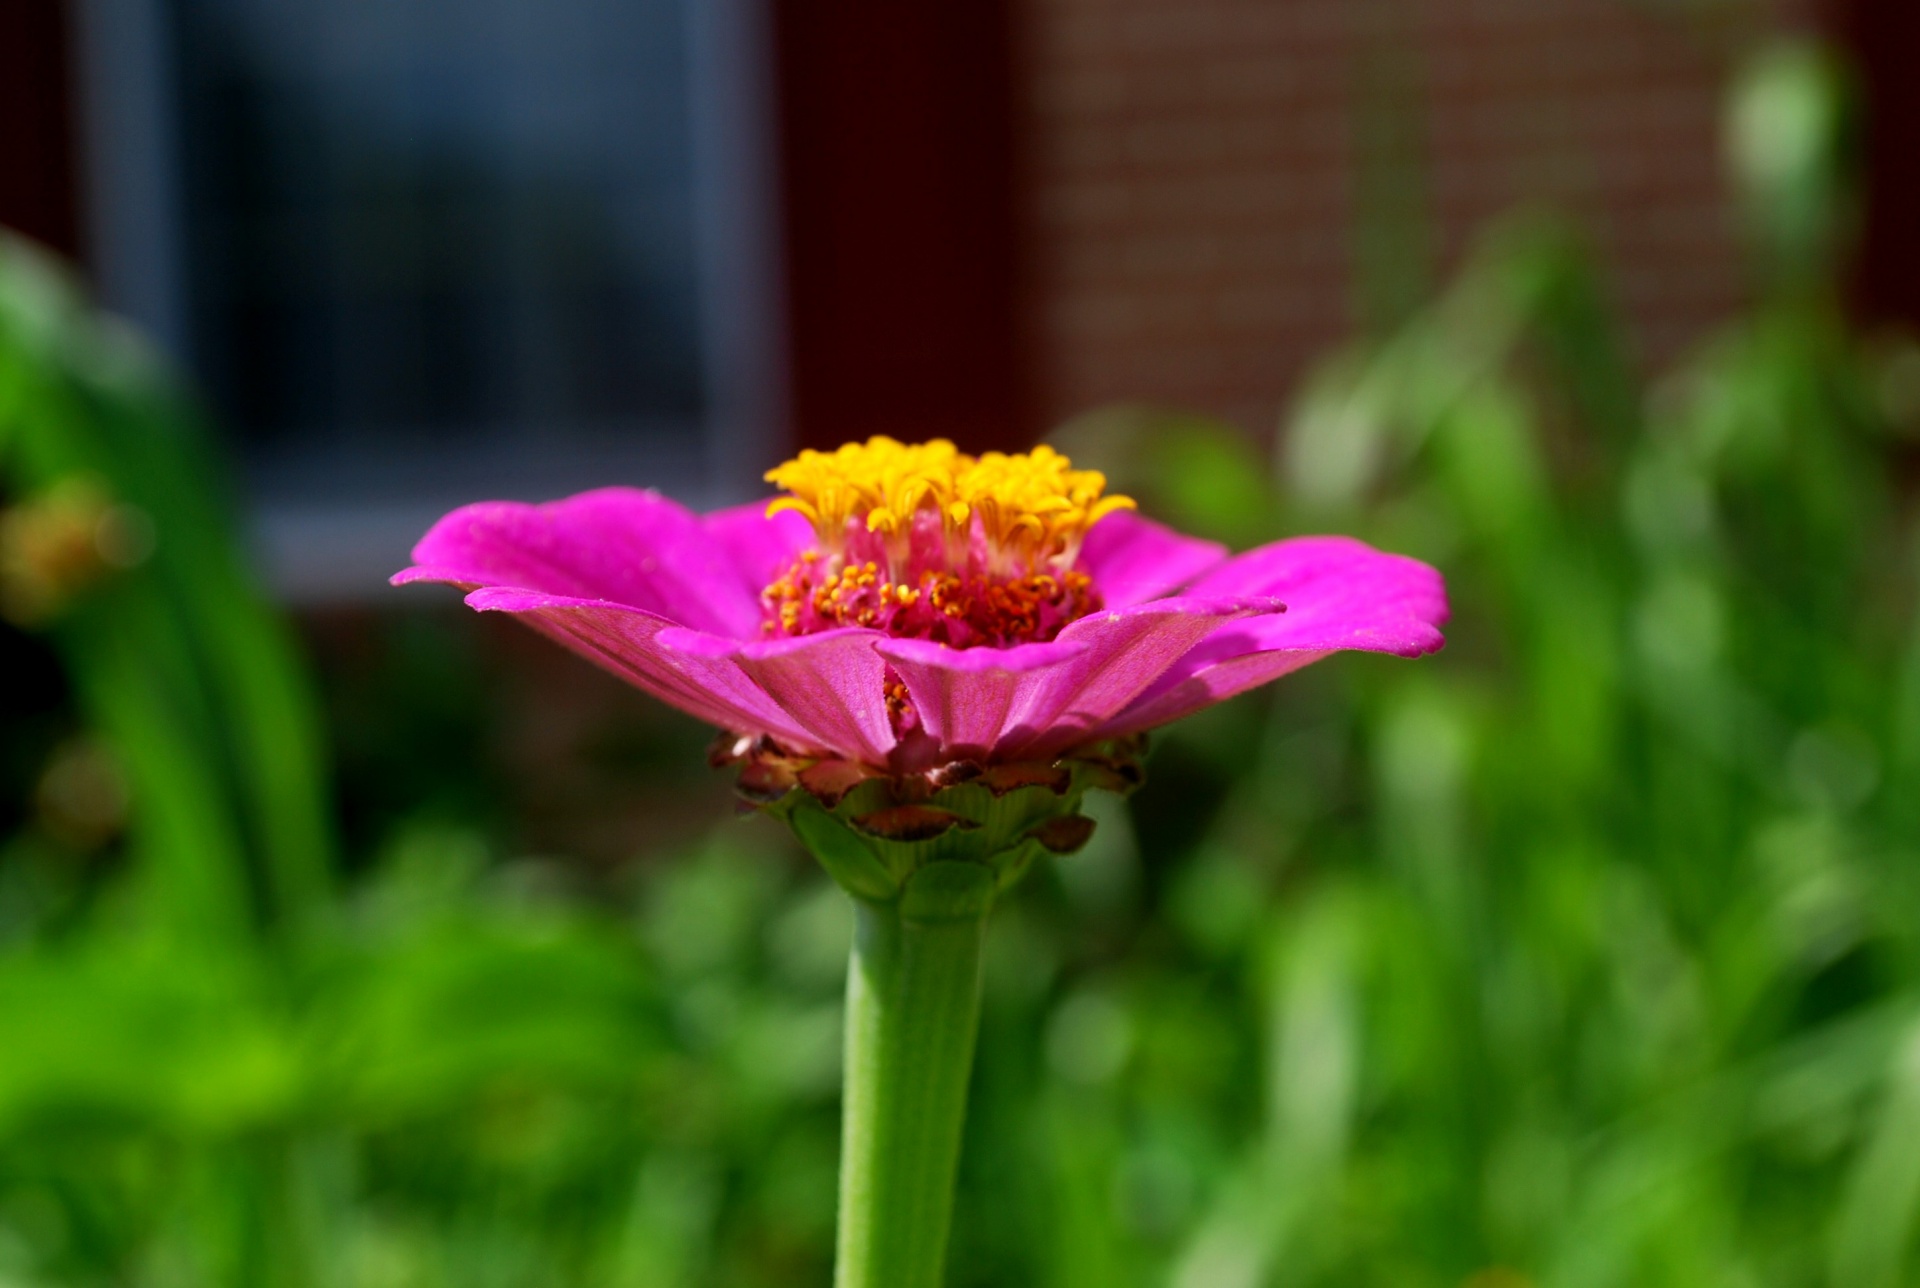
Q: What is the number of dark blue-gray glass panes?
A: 1